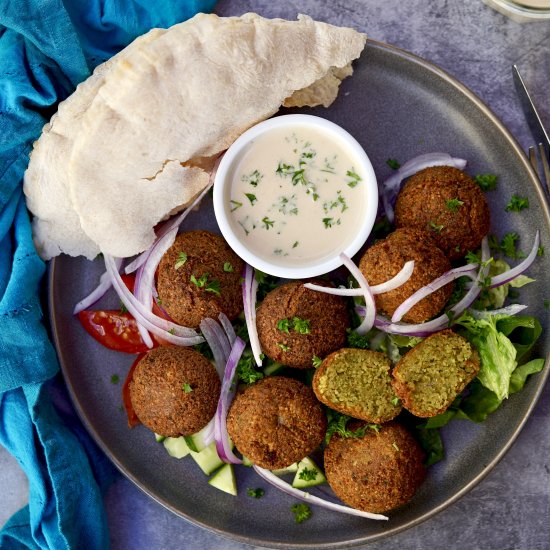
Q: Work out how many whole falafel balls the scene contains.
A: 7